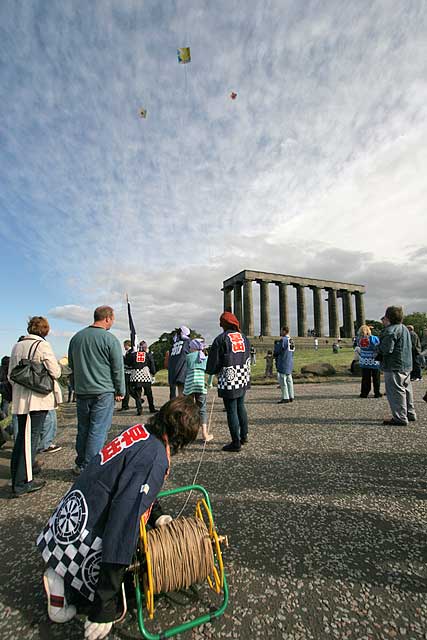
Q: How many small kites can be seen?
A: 2